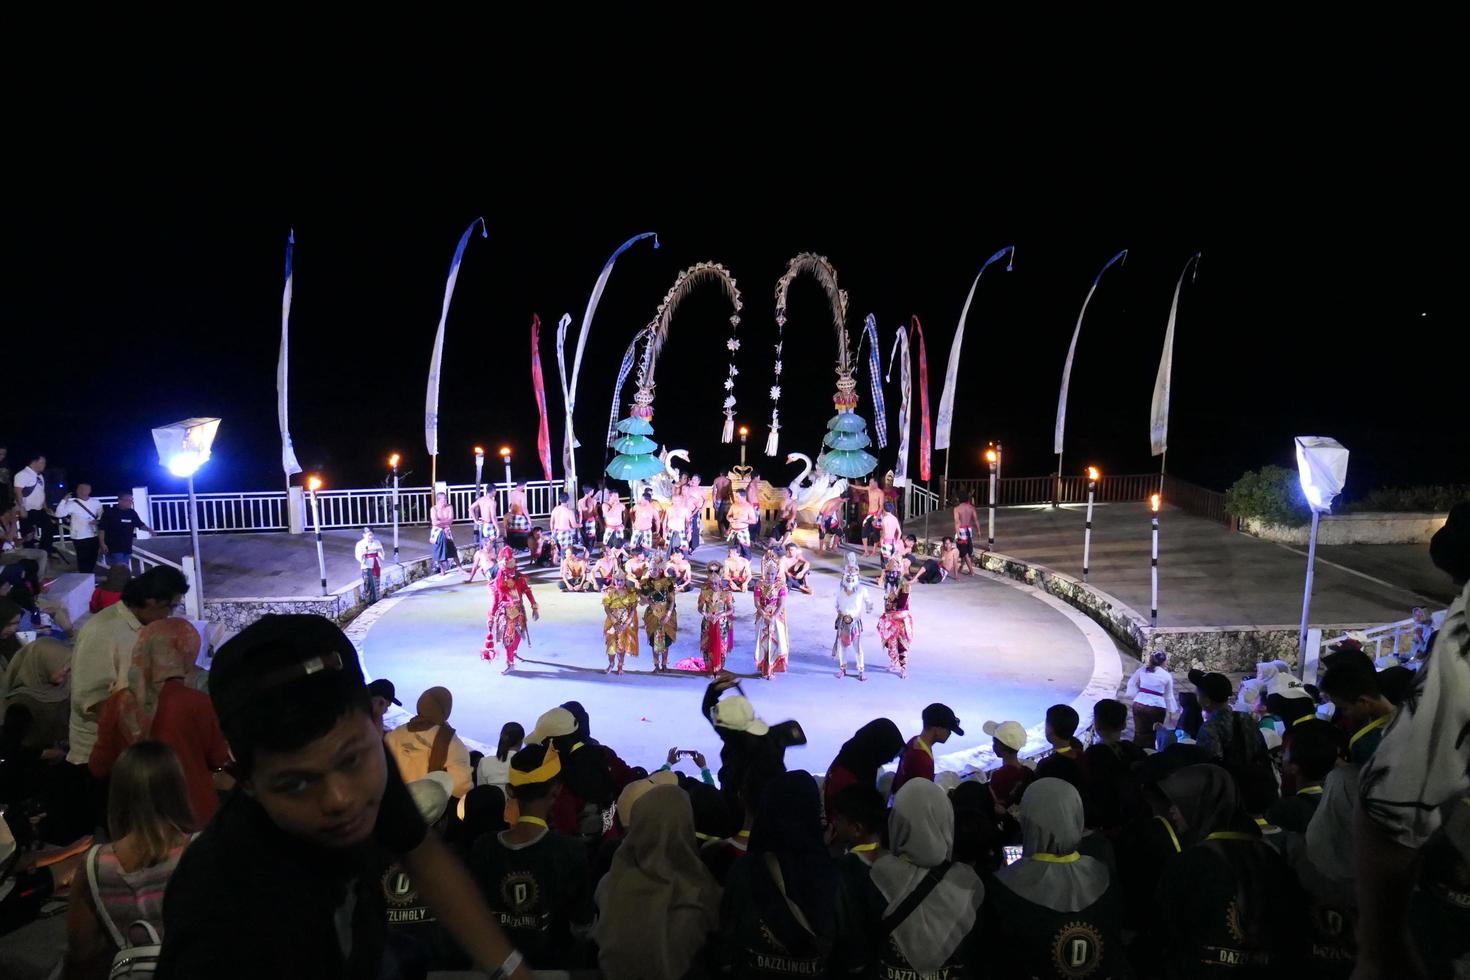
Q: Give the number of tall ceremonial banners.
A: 12